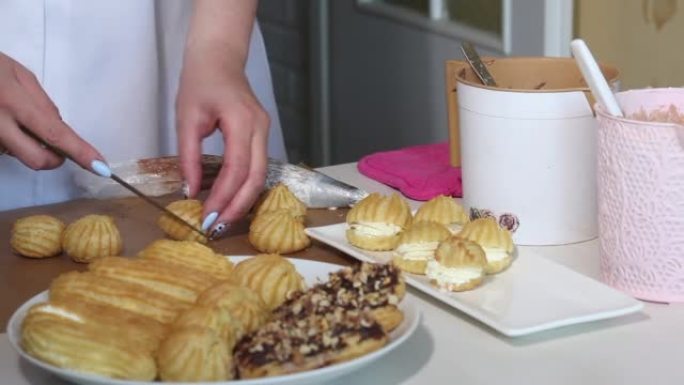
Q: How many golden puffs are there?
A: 14